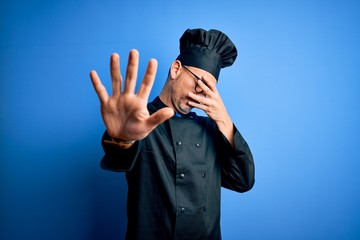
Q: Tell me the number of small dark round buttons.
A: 6